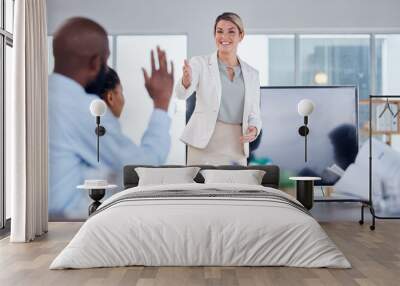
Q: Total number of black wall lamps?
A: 2